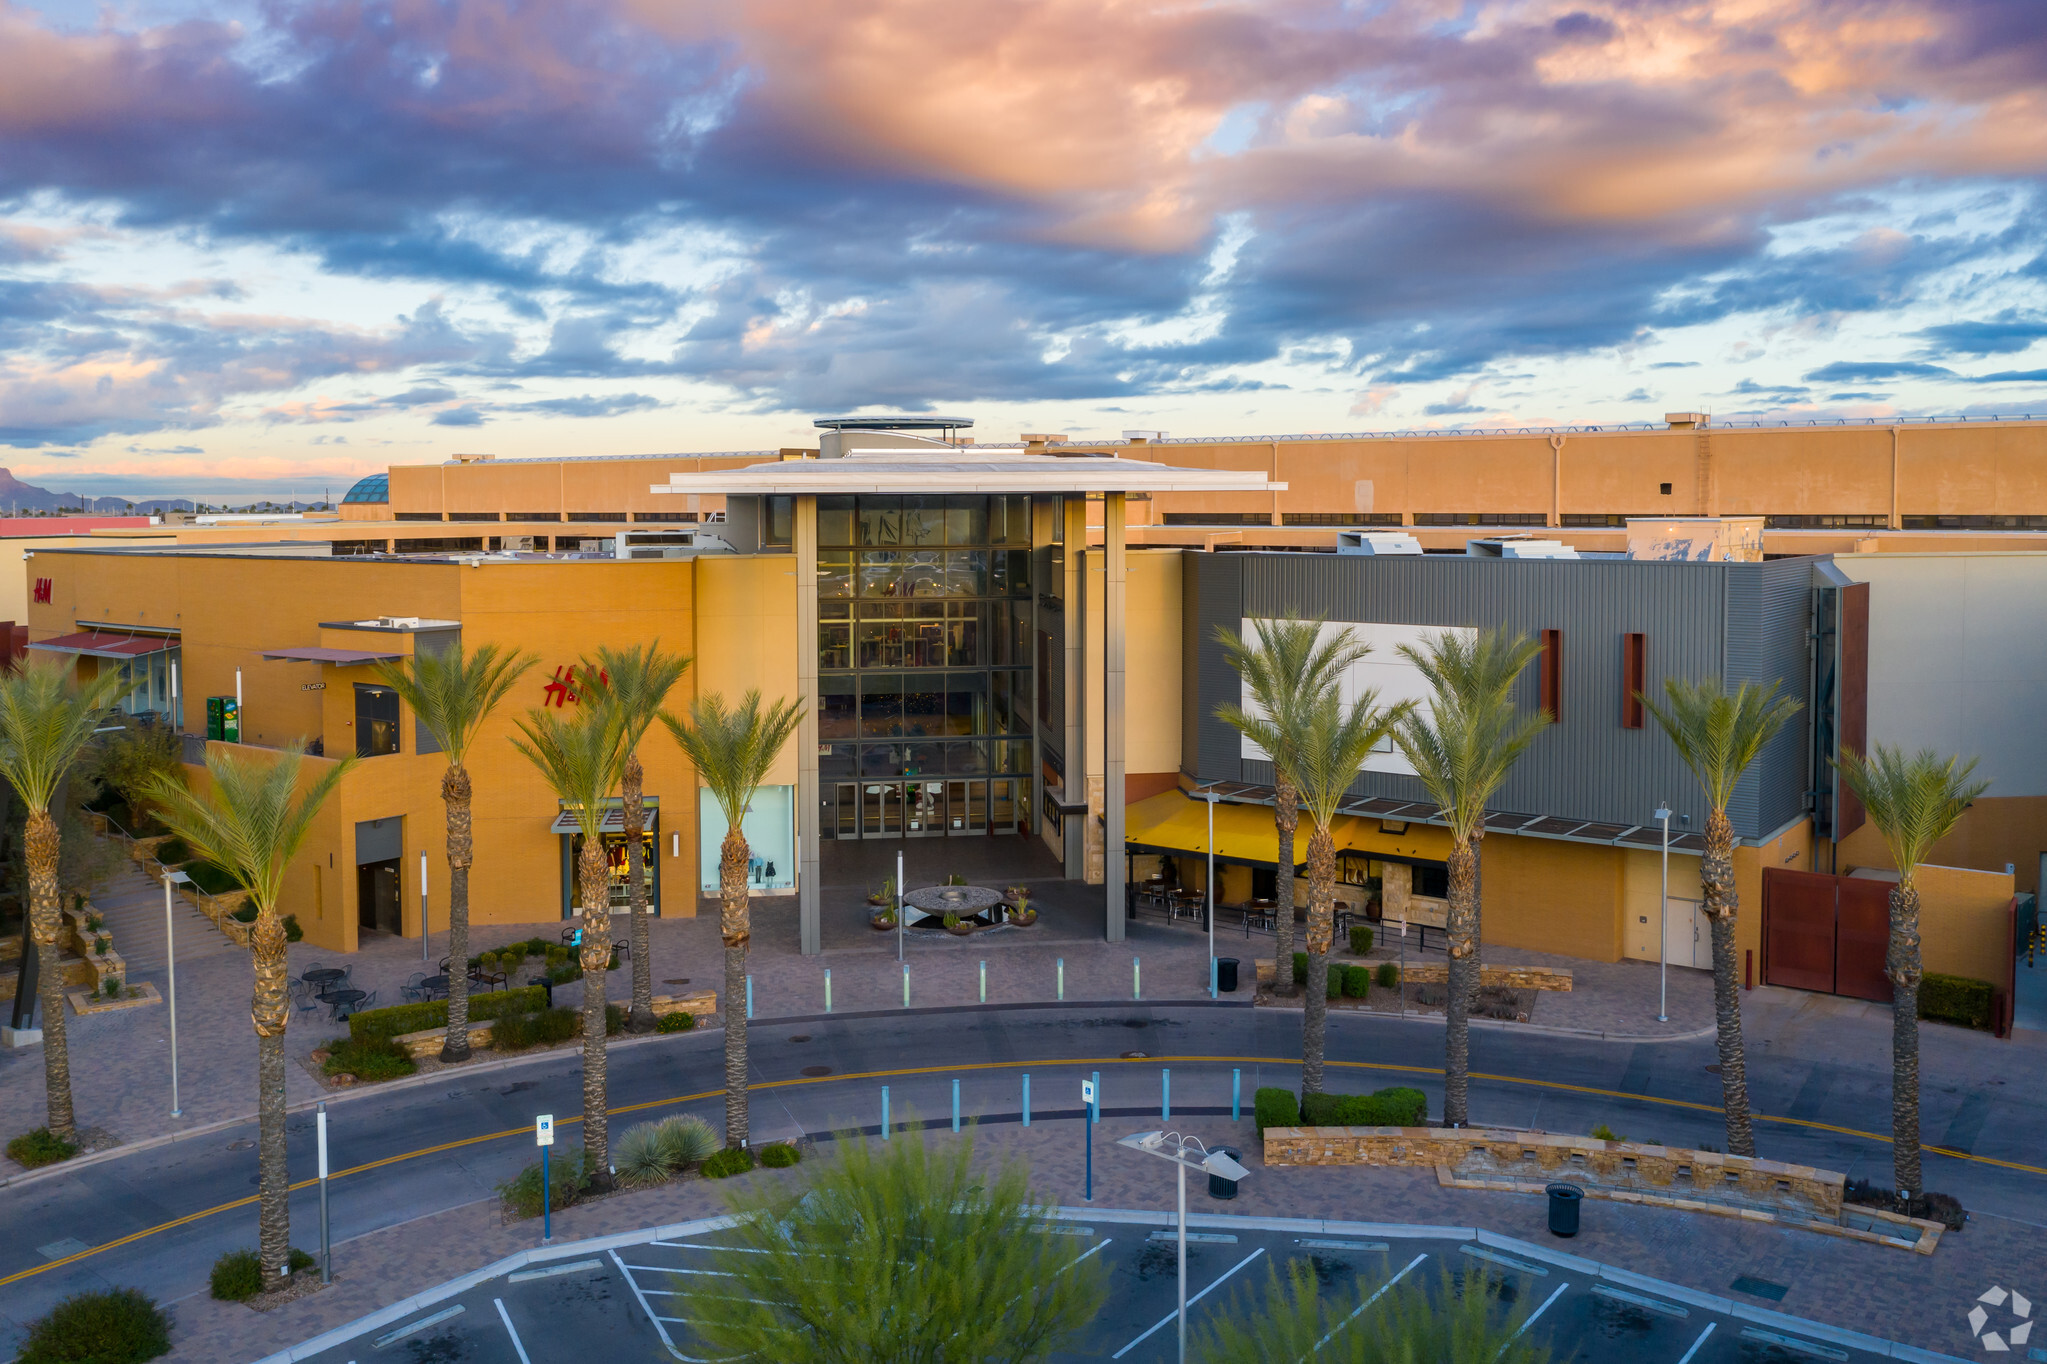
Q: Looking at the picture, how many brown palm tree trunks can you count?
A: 12